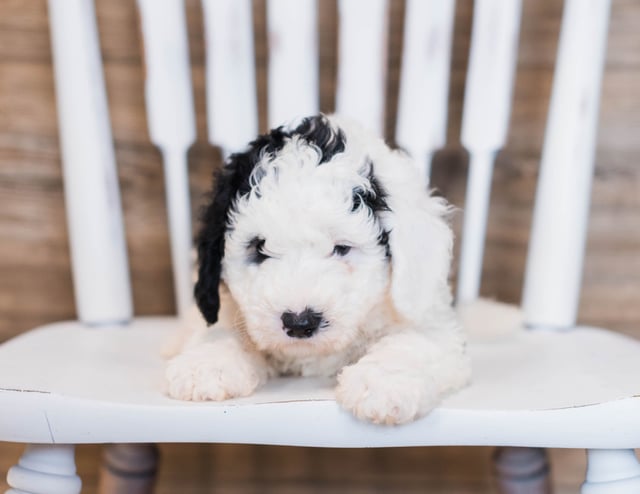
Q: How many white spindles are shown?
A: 8